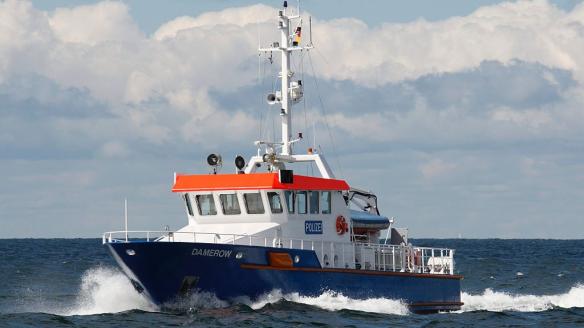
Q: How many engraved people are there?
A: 0